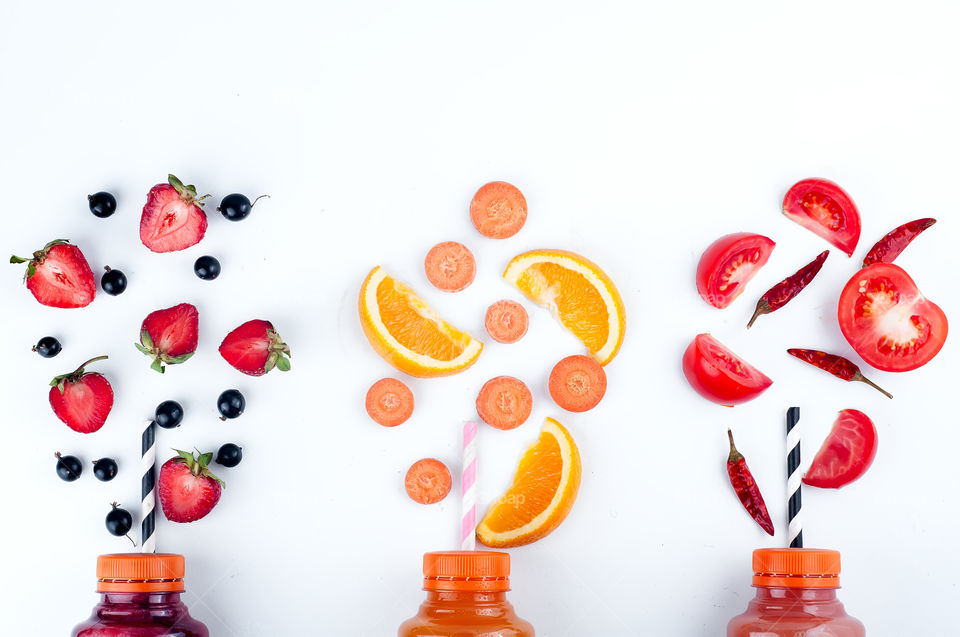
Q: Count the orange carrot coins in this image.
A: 7